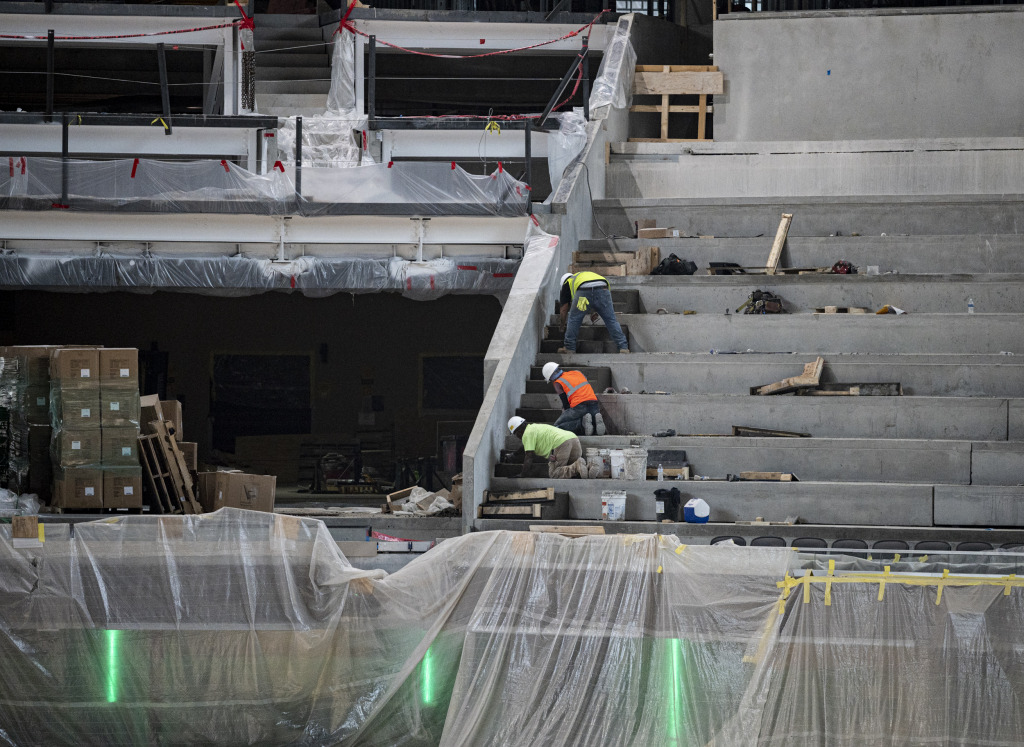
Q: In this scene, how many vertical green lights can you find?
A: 3